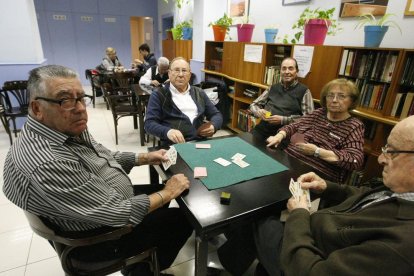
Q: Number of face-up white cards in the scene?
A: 3